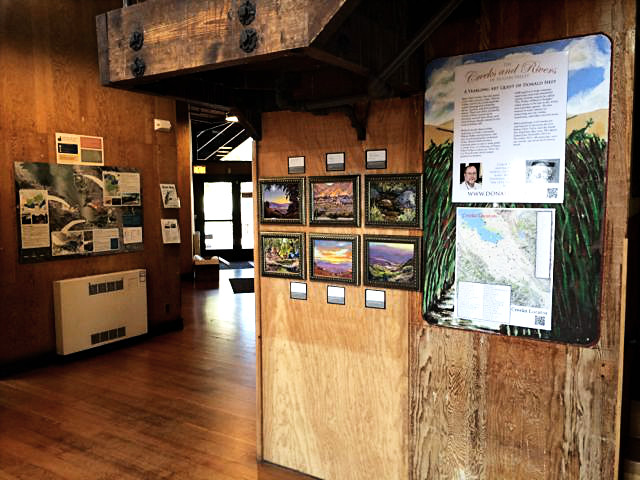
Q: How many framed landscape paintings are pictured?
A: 6